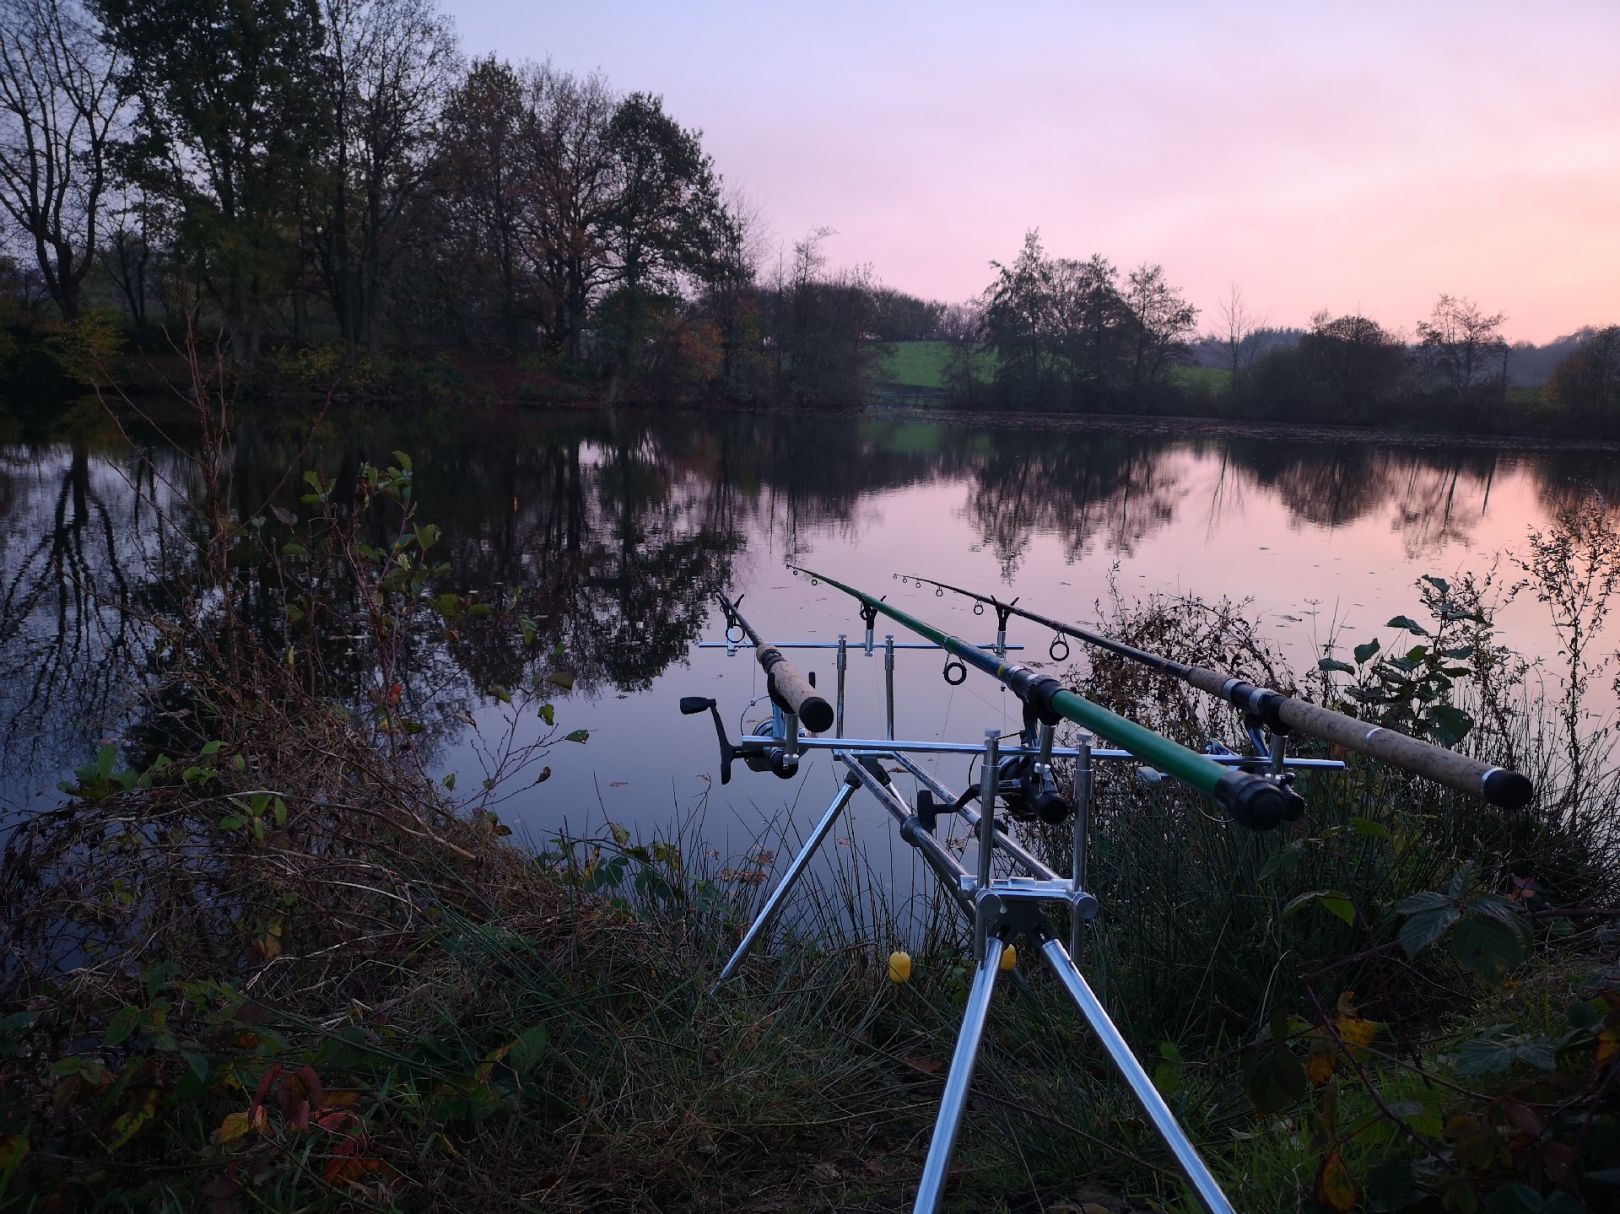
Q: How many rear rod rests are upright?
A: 3